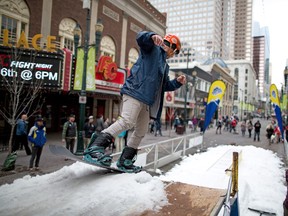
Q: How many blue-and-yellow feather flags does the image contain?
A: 2